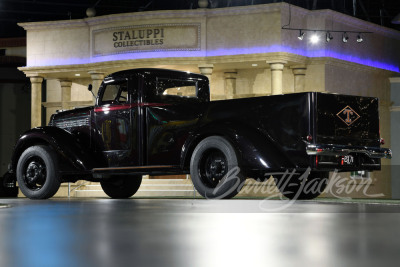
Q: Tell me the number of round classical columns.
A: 7